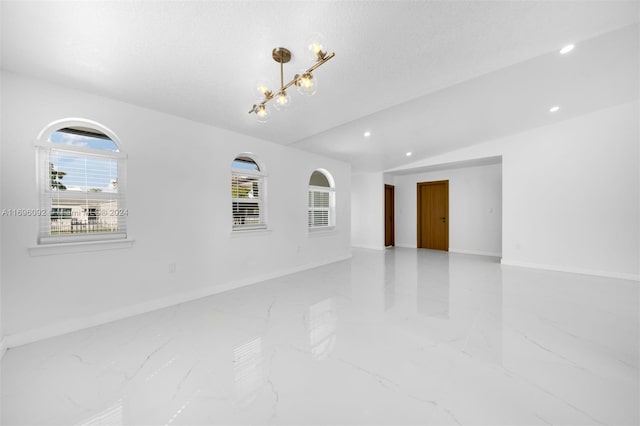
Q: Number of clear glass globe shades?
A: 5